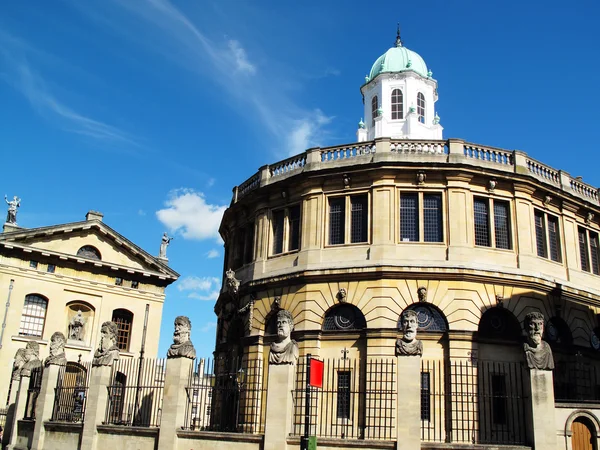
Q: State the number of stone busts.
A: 8